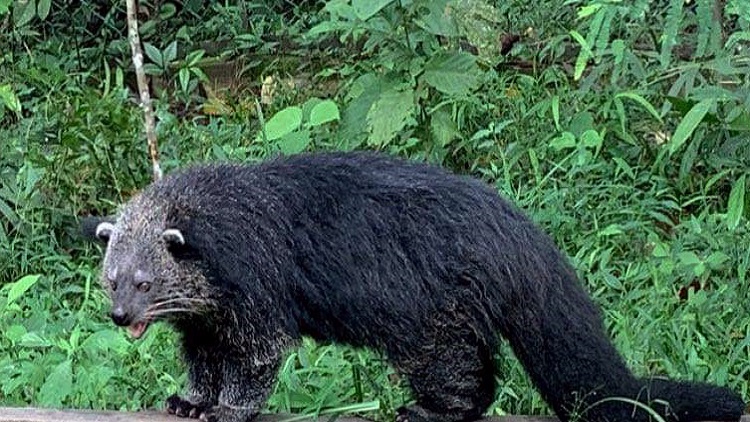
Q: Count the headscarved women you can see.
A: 0